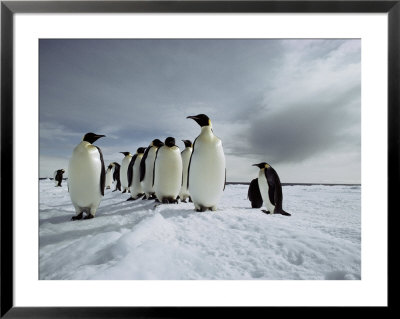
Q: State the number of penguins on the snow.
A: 12